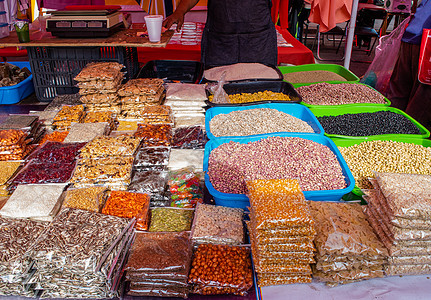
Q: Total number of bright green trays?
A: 4